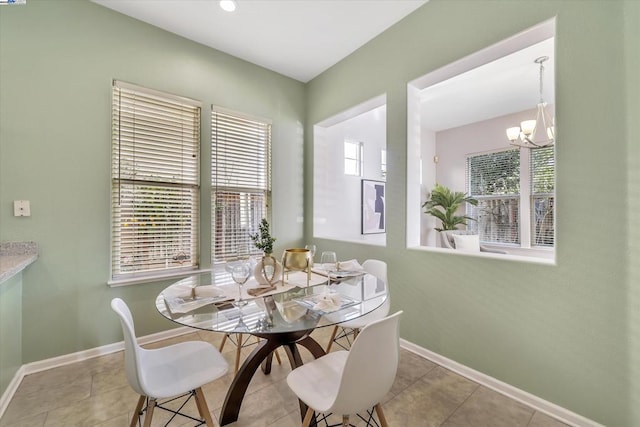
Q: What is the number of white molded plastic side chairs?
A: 4